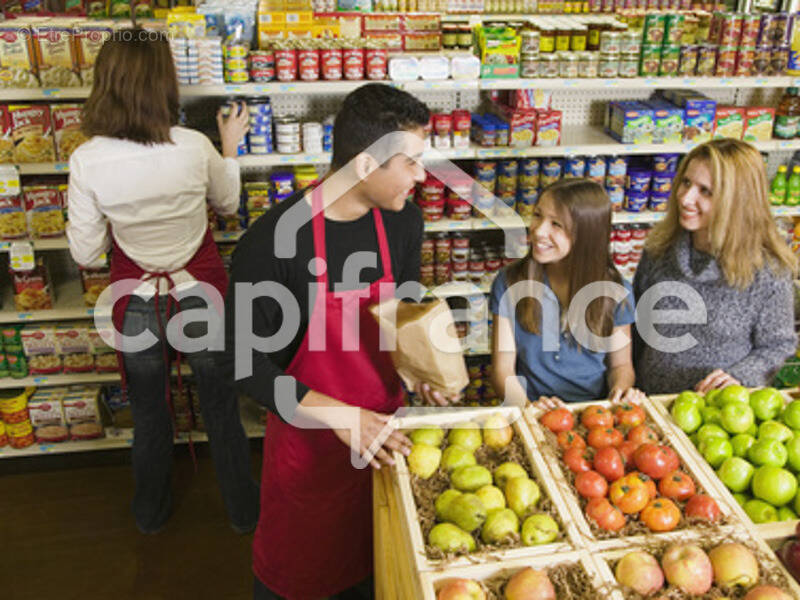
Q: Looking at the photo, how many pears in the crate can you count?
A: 14